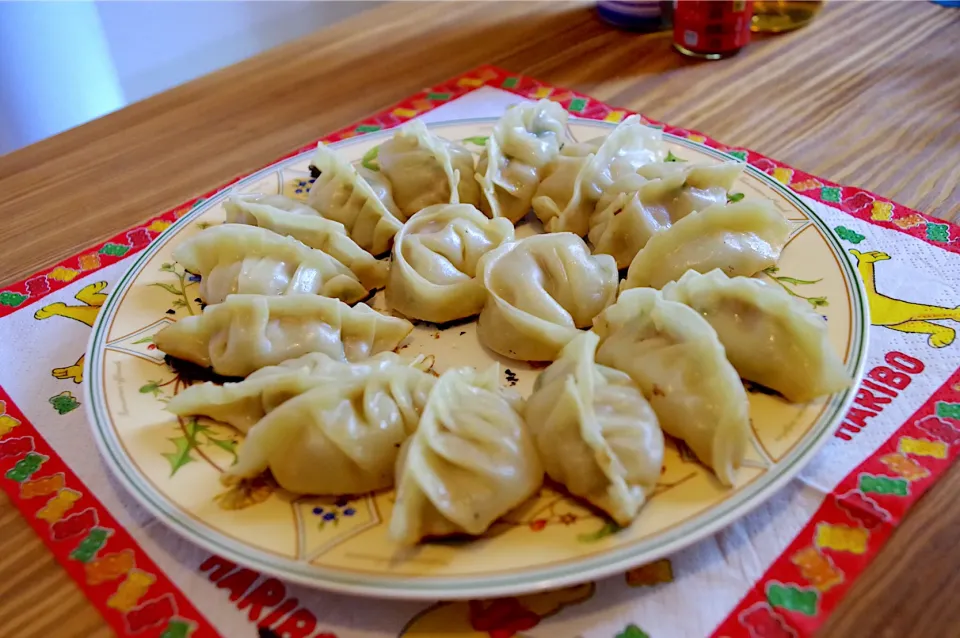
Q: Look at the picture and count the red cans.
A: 1